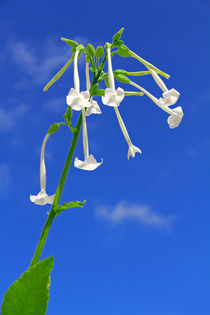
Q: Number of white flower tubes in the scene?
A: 8